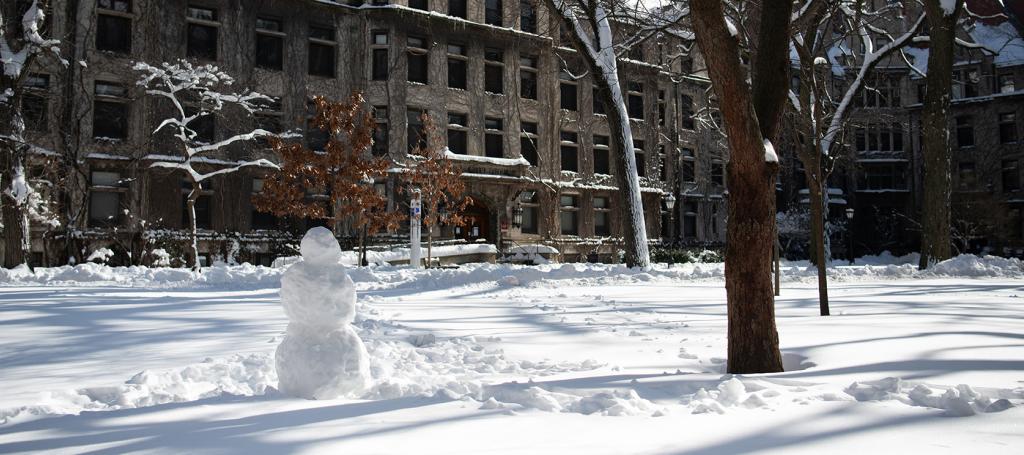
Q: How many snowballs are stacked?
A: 3